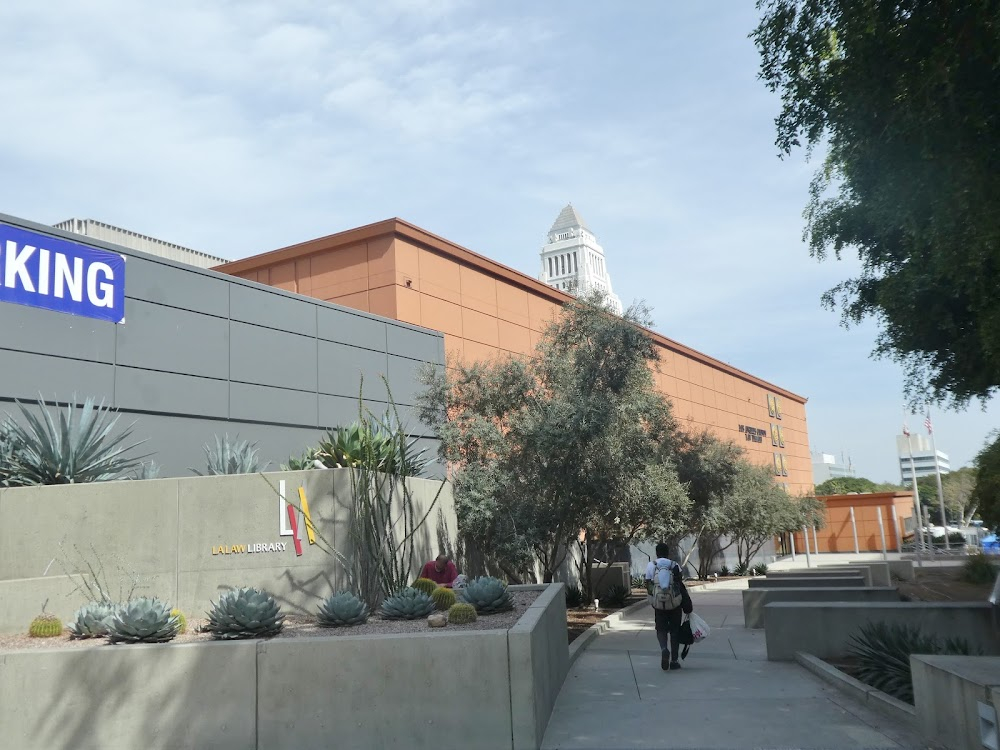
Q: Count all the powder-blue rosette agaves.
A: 6